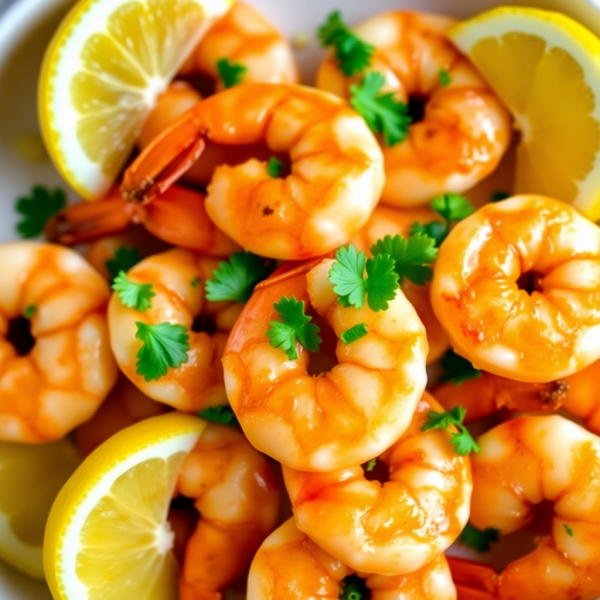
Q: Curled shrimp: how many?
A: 11